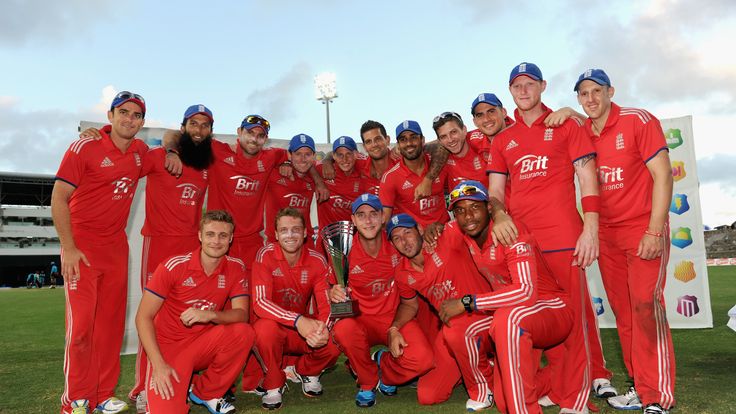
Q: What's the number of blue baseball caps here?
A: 12